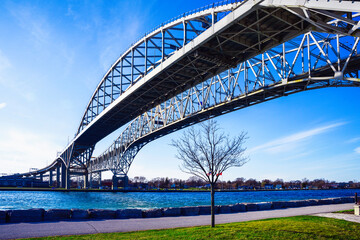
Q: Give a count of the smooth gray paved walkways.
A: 1